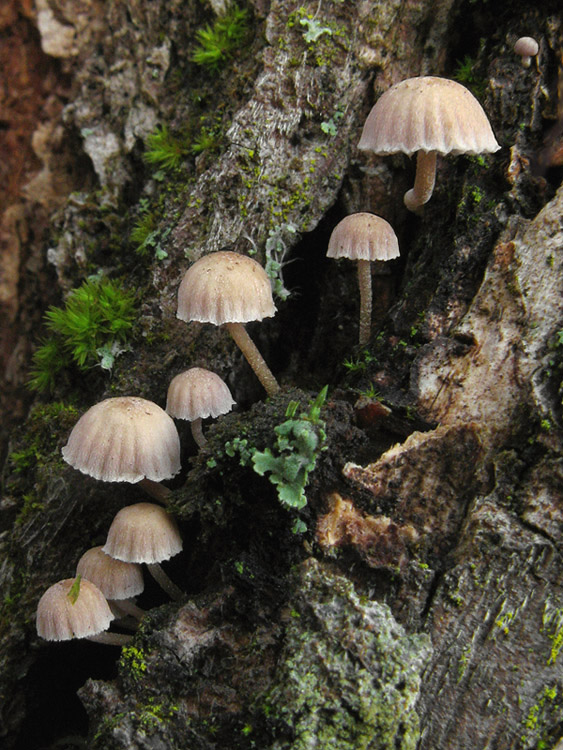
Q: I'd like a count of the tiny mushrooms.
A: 9